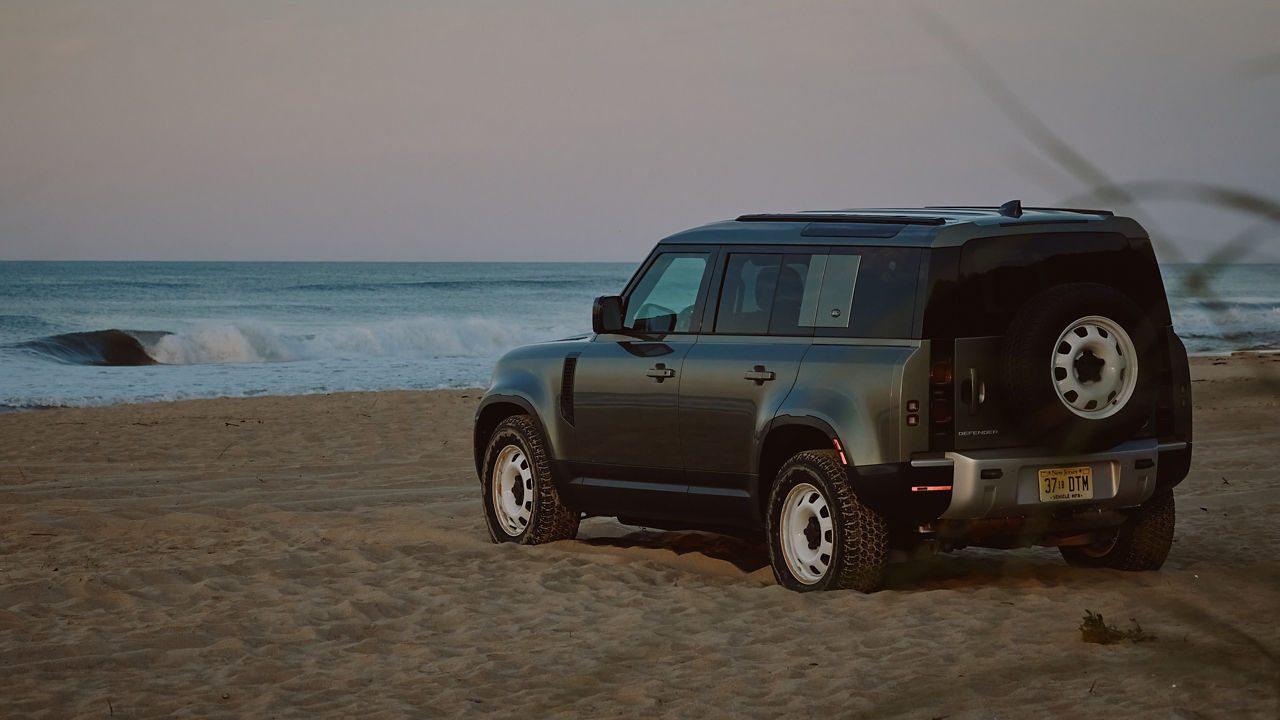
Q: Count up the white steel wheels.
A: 3